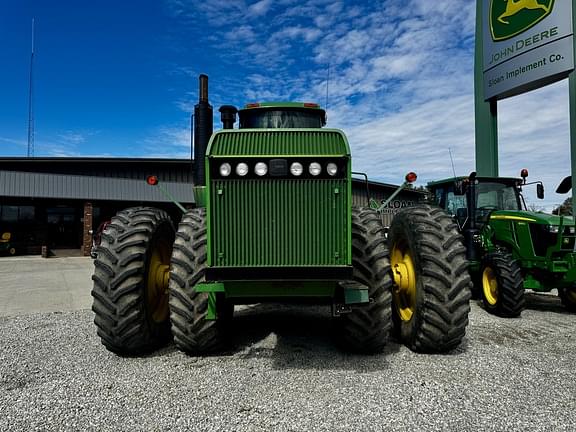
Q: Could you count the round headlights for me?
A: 6